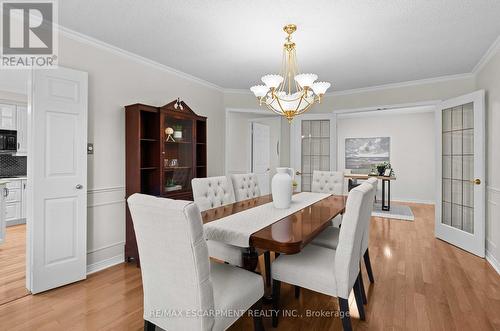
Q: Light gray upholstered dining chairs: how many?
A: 6